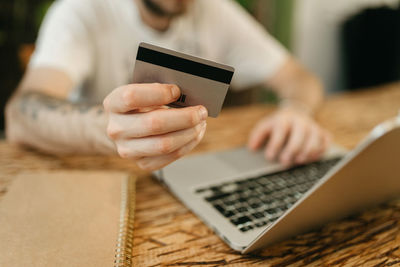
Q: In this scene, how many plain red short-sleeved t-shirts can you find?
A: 0